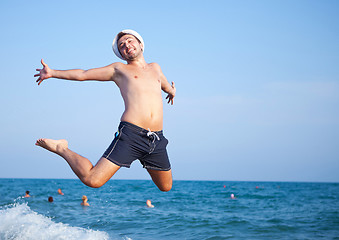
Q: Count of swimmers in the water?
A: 6